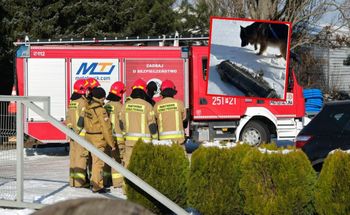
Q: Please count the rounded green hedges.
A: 4